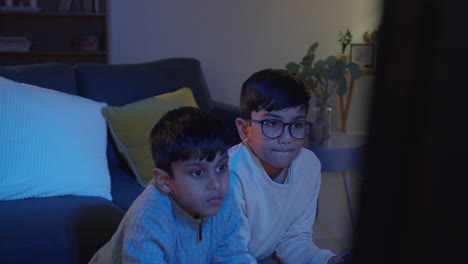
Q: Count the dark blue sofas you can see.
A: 1